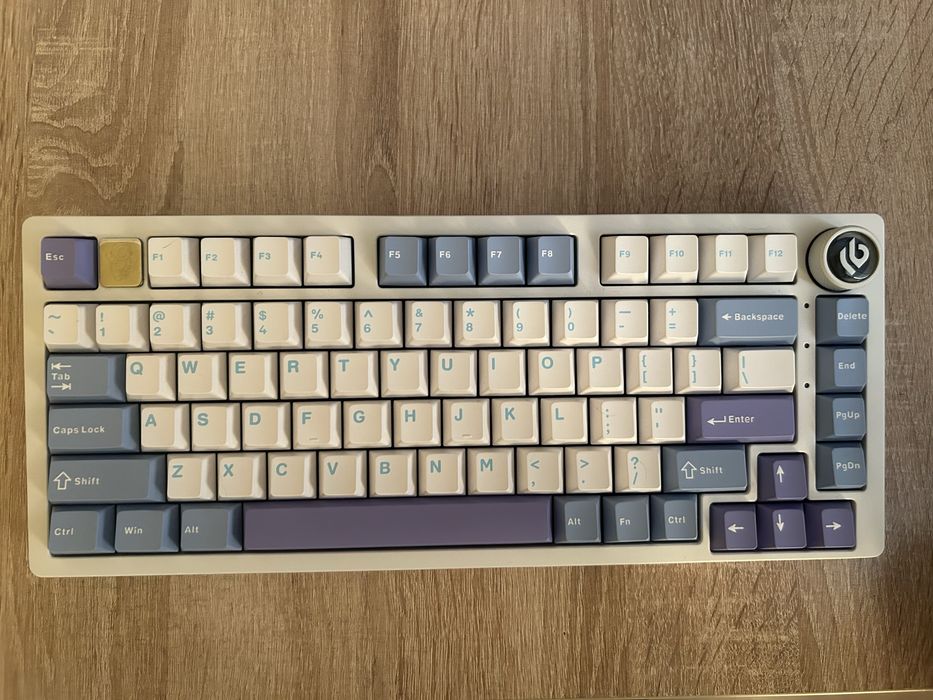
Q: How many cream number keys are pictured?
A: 10